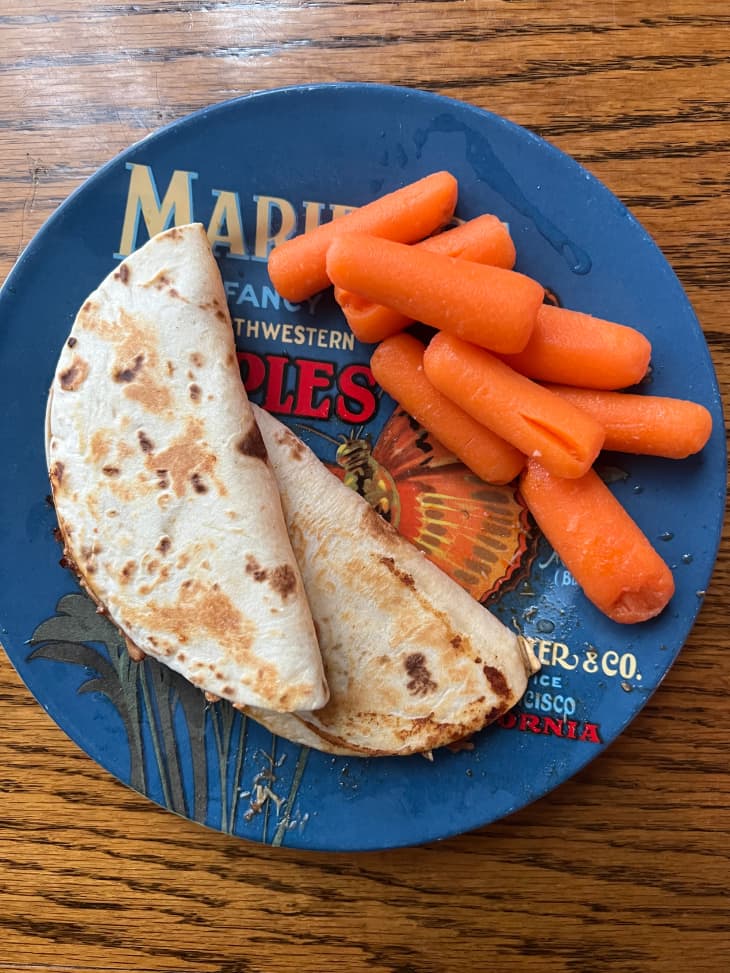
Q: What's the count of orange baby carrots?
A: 8